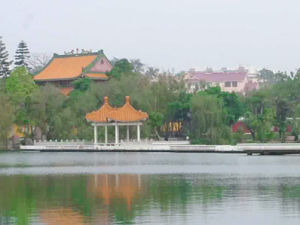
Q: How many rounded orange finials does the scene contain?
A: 2